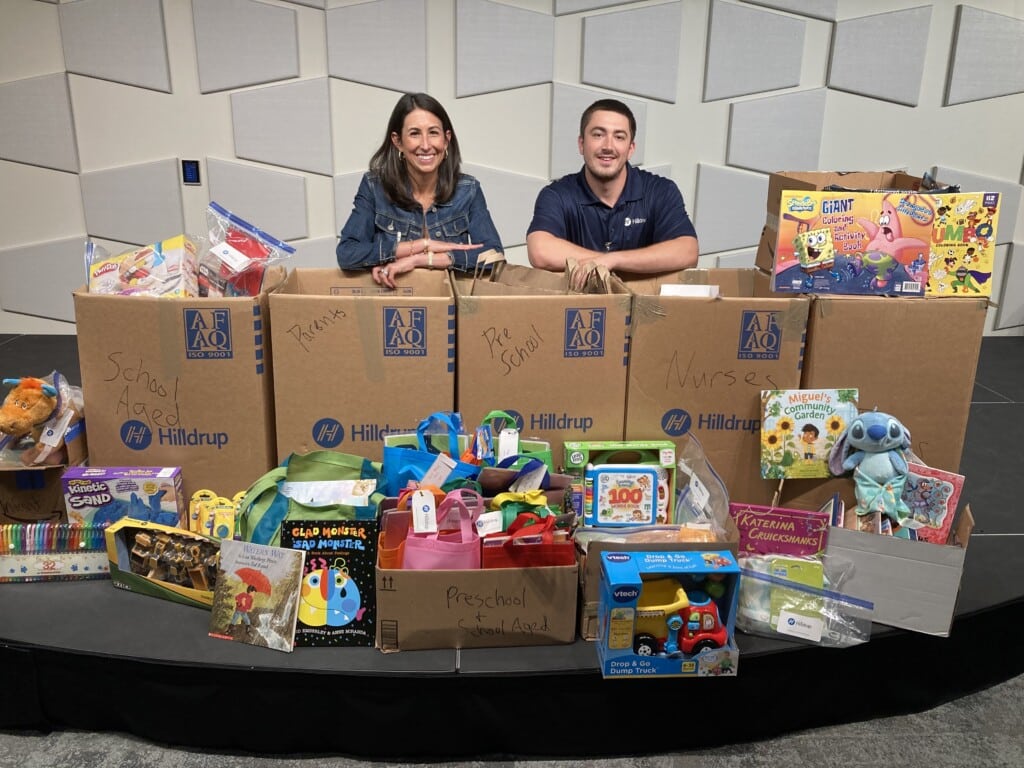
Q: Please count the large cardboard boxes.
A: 5